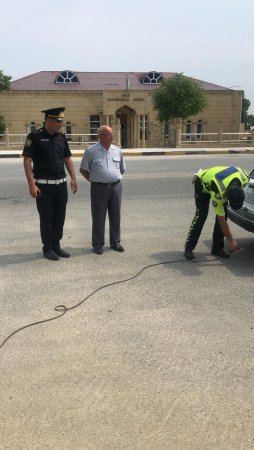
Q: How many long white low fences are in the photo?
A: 2